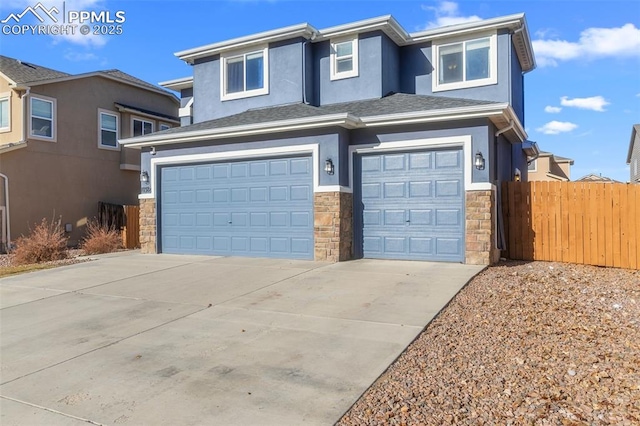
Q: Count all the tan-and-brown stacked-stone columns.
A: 3